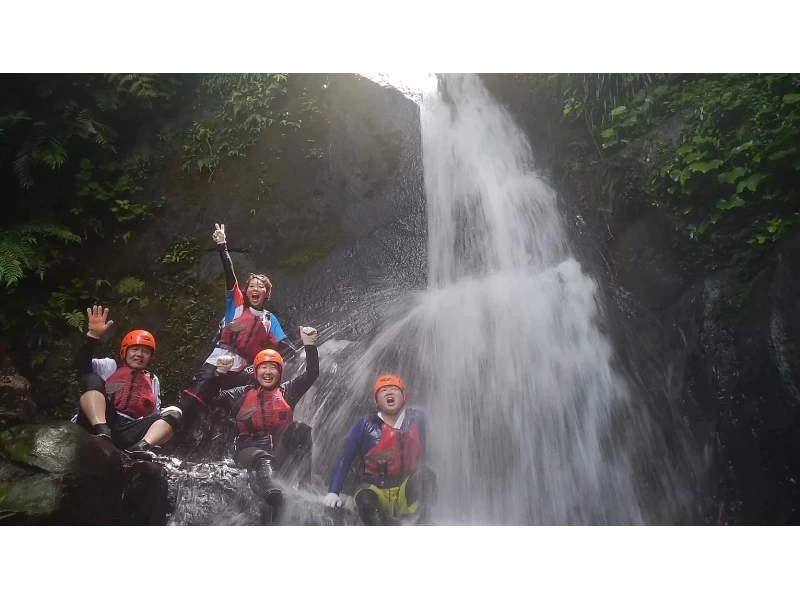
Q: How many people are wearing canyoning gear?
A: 4